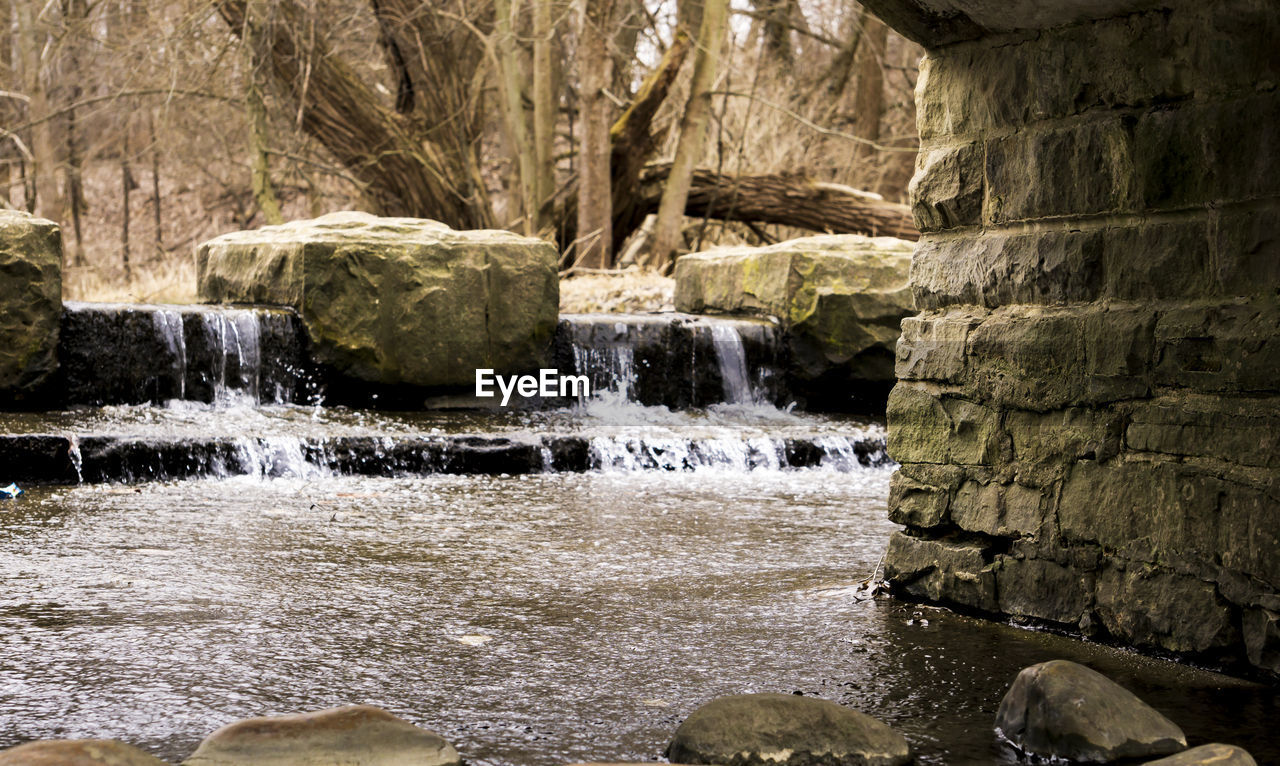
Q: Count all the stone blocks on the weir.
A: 3